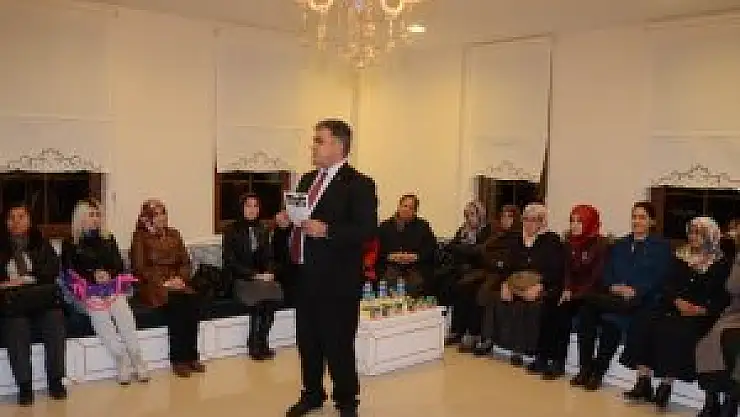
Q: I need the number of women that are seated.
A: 12